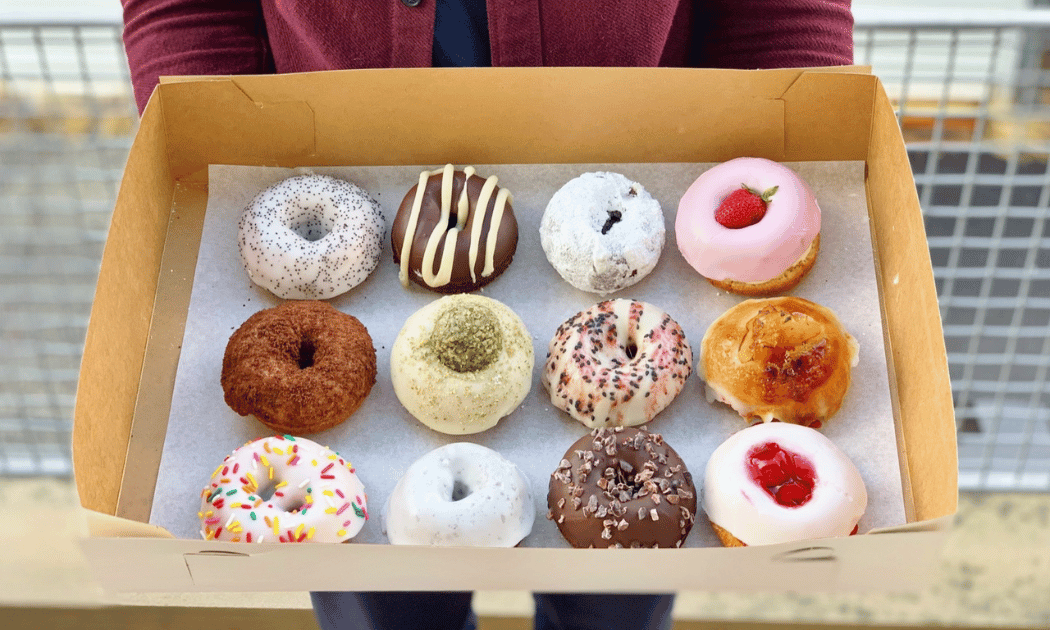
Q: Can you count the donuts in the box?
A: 12